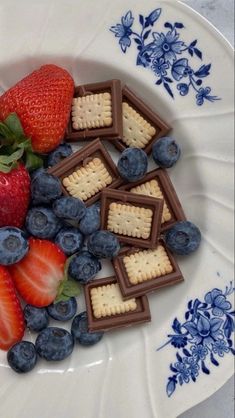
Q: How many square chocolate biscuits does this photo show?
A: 7